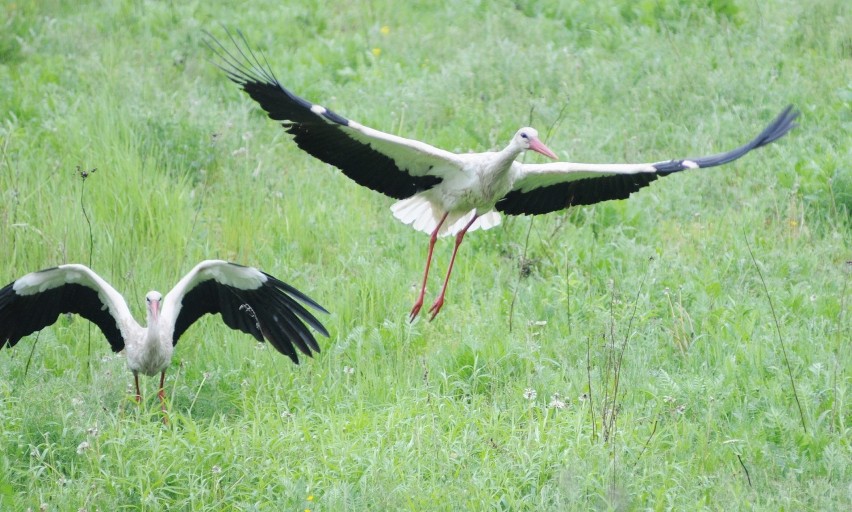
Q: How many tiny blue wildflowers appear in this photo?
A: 0